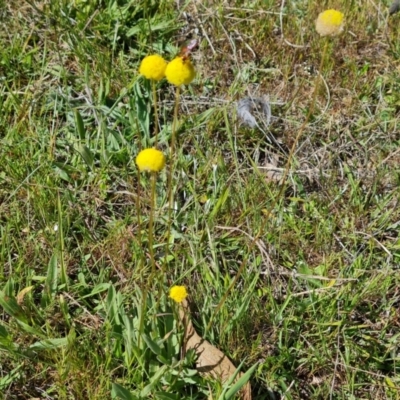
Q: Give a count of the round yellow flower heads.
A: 5